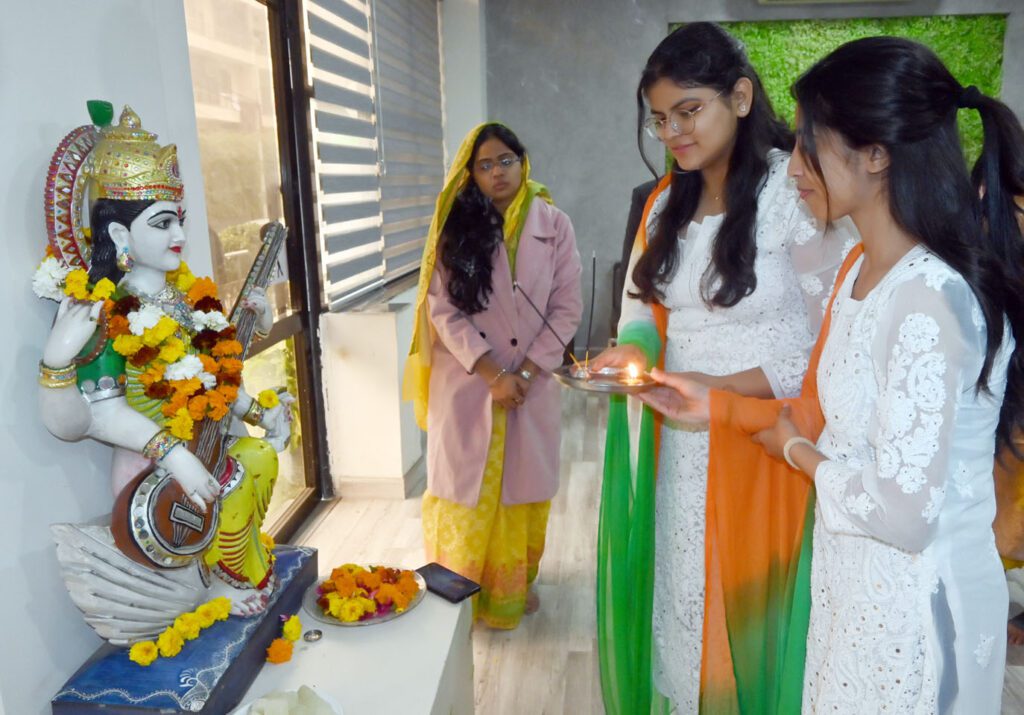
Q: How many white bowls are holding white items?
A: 1